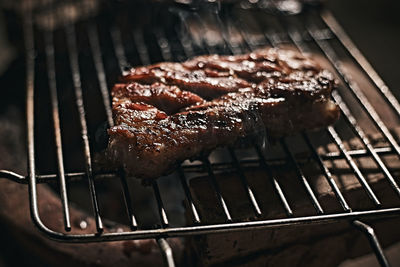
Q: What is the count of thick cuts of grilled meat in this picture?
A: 1